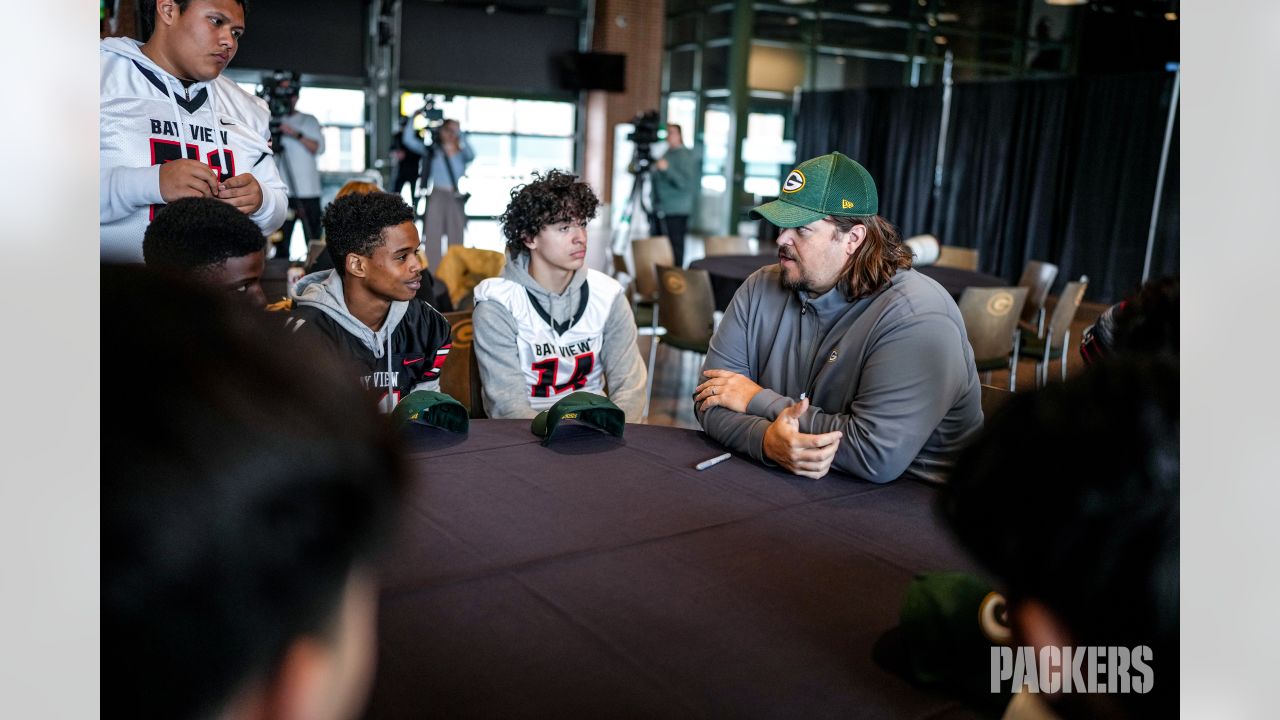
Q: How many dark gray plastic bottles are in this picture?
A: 0